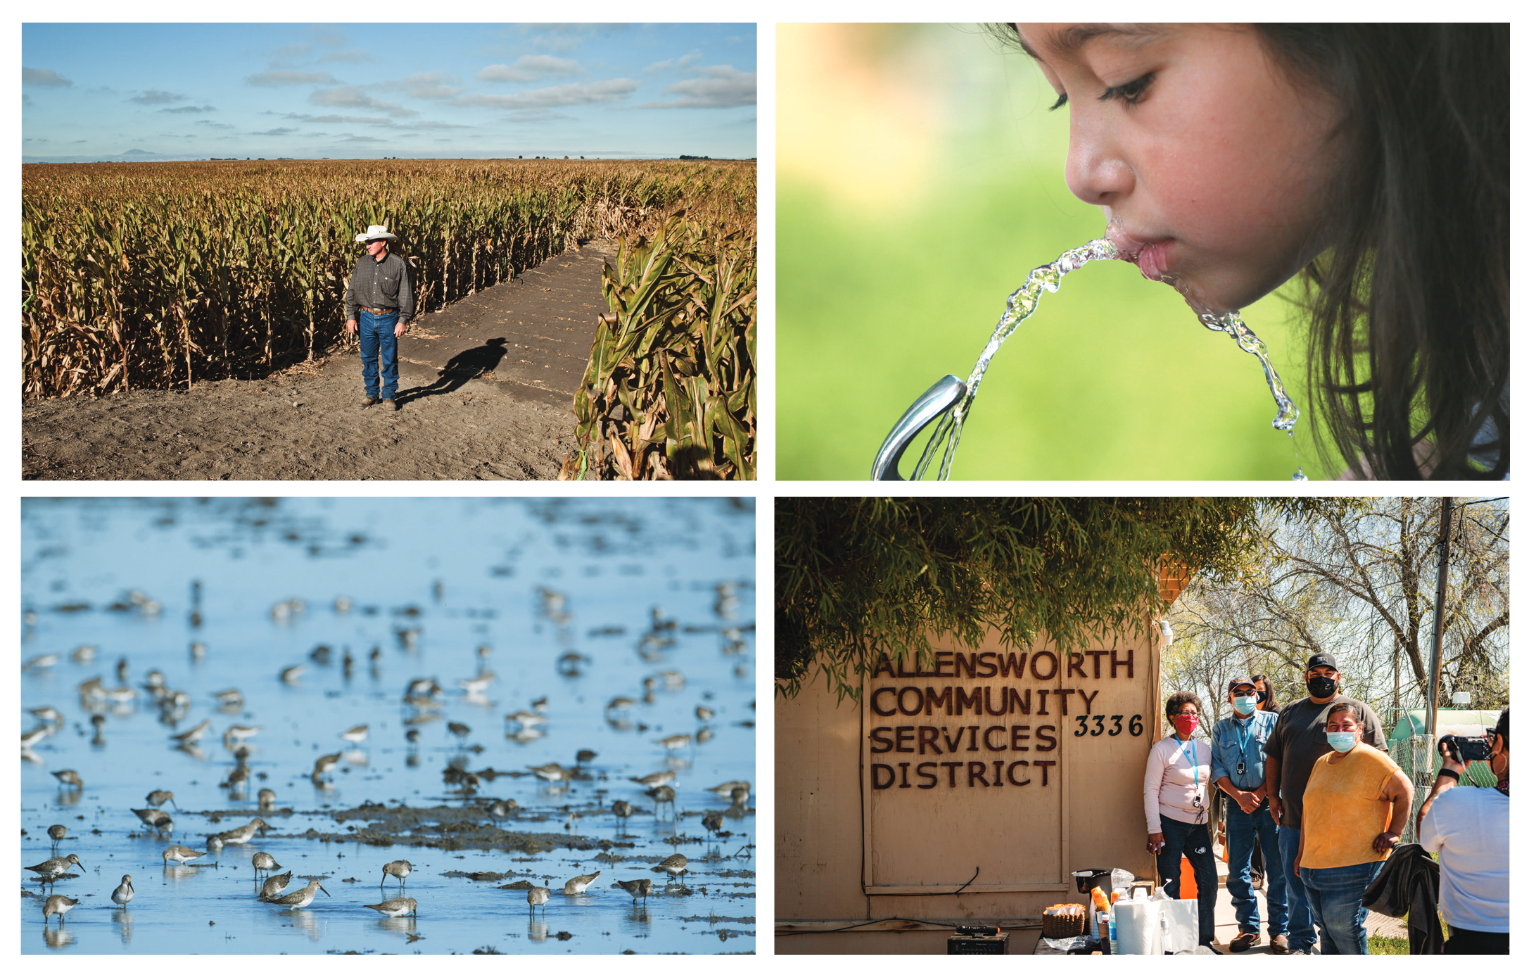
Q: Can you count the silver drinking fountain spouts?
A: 1